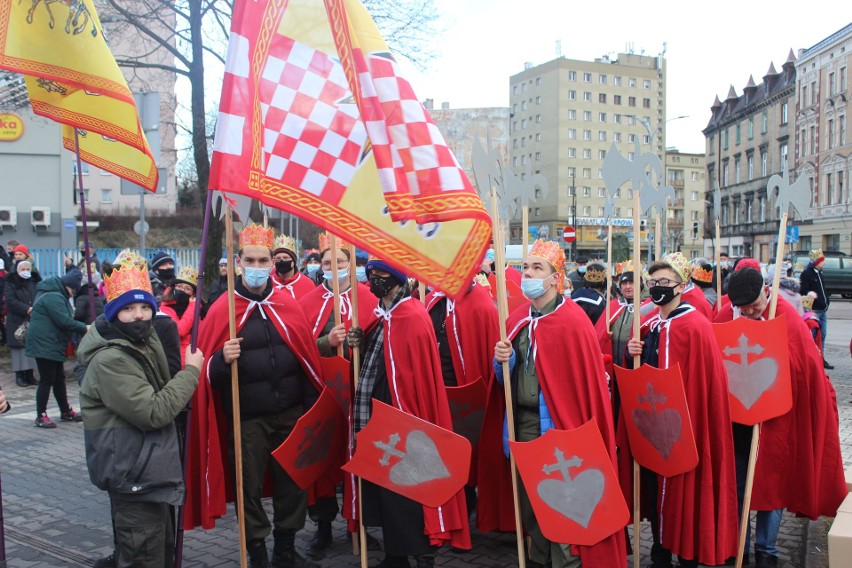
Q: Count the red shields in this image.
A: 7